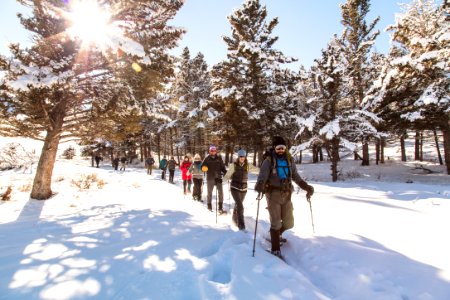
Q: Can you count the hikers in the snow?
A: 11